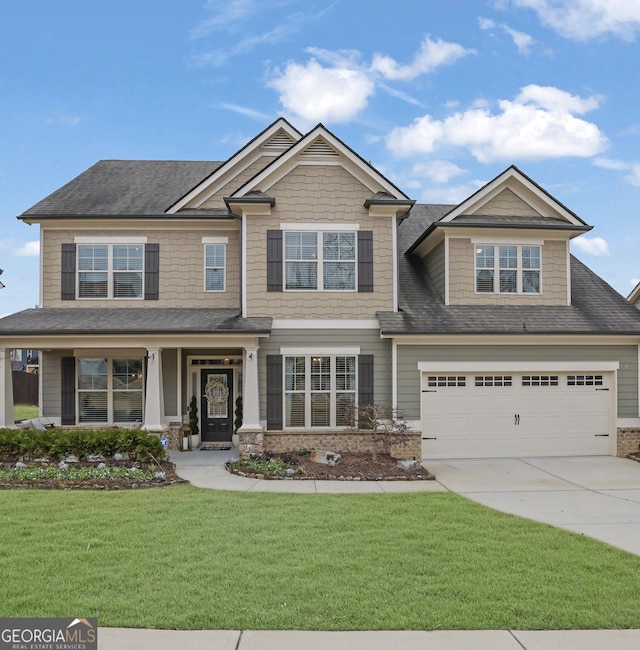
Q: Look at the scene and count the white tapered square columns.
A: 3